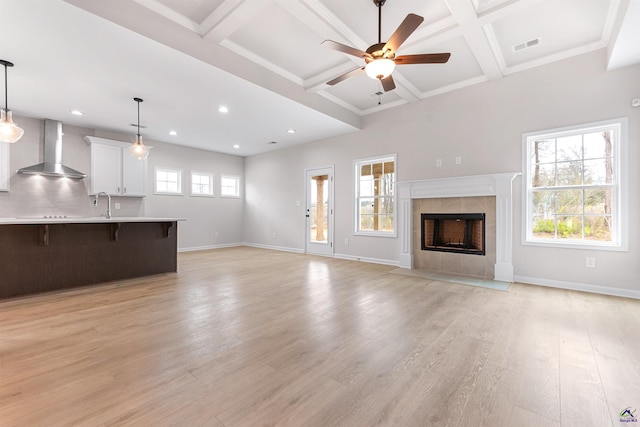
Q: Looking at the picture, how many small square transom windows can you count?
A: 3